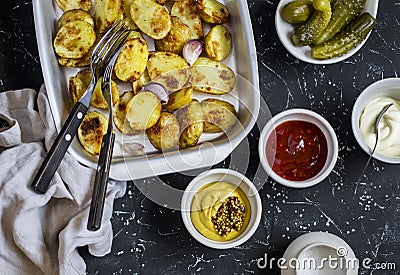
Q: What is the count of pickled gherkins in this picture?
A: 3